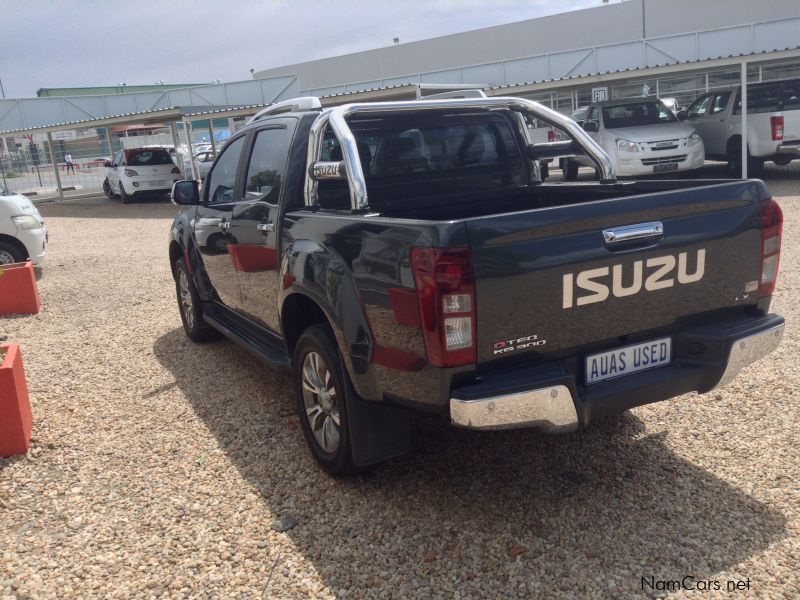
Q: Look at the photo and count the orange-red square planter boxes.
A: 2